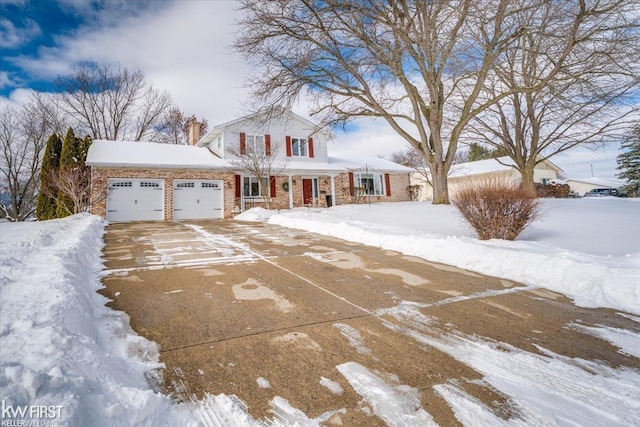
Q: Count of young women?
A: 0